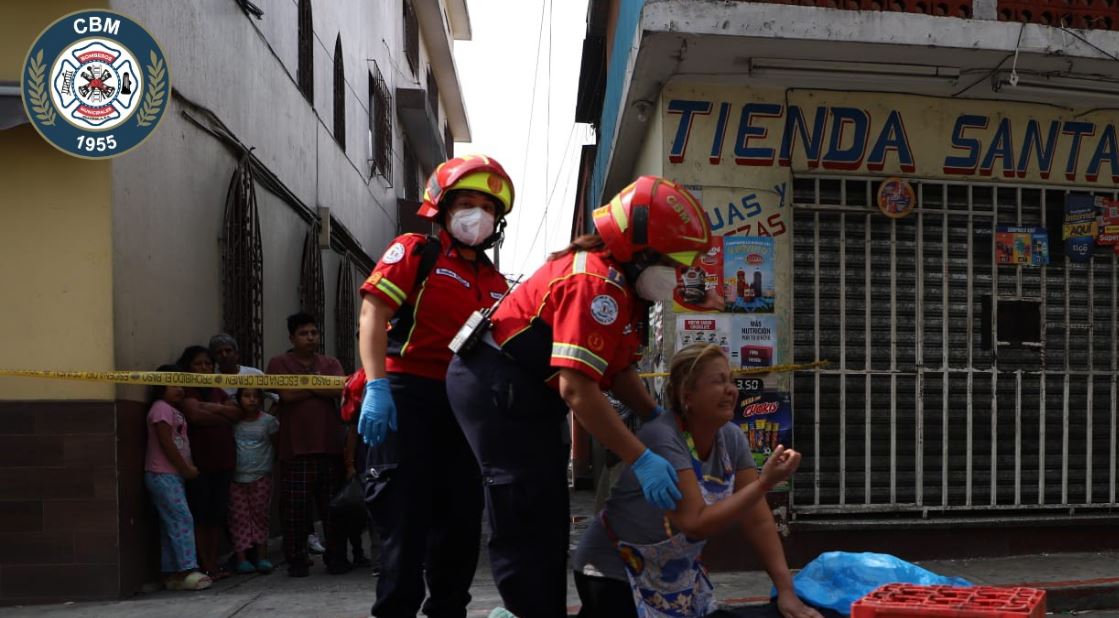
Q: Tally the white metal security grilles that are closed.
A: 1